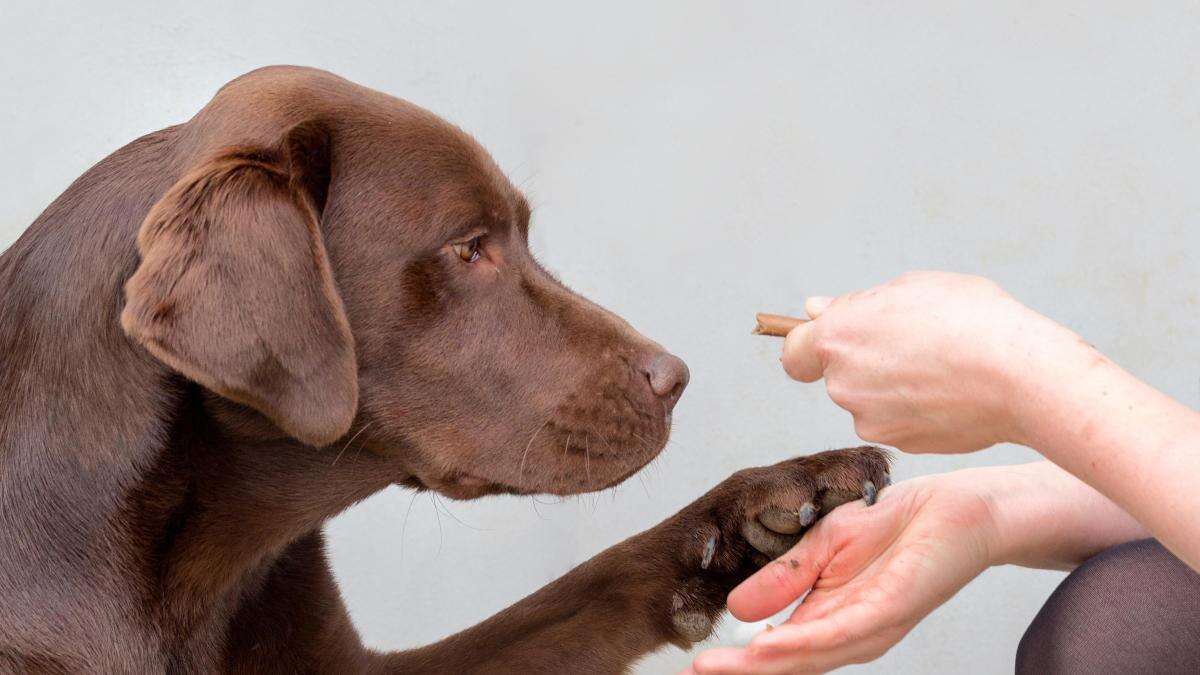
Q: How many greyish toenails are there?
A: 4